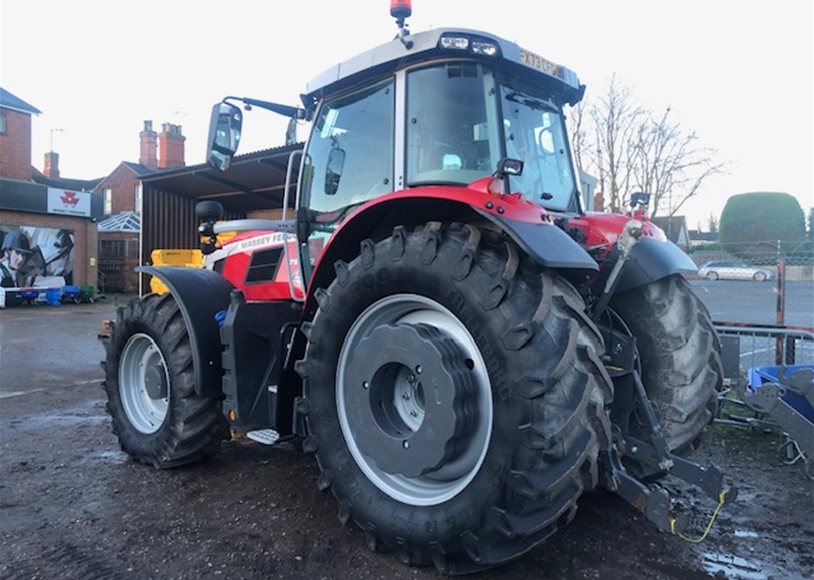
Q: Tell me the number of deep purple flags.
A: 0